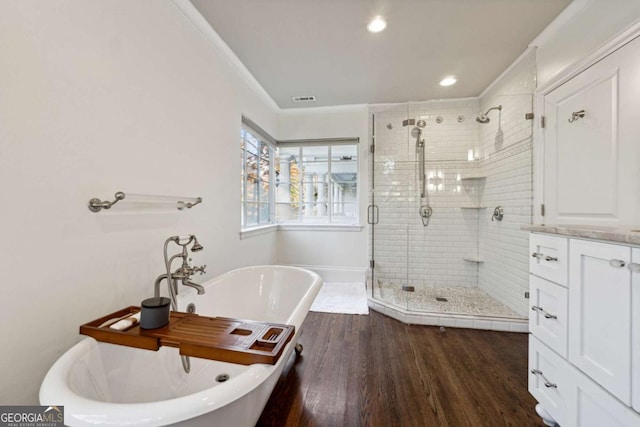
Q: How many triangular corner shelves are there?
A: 3